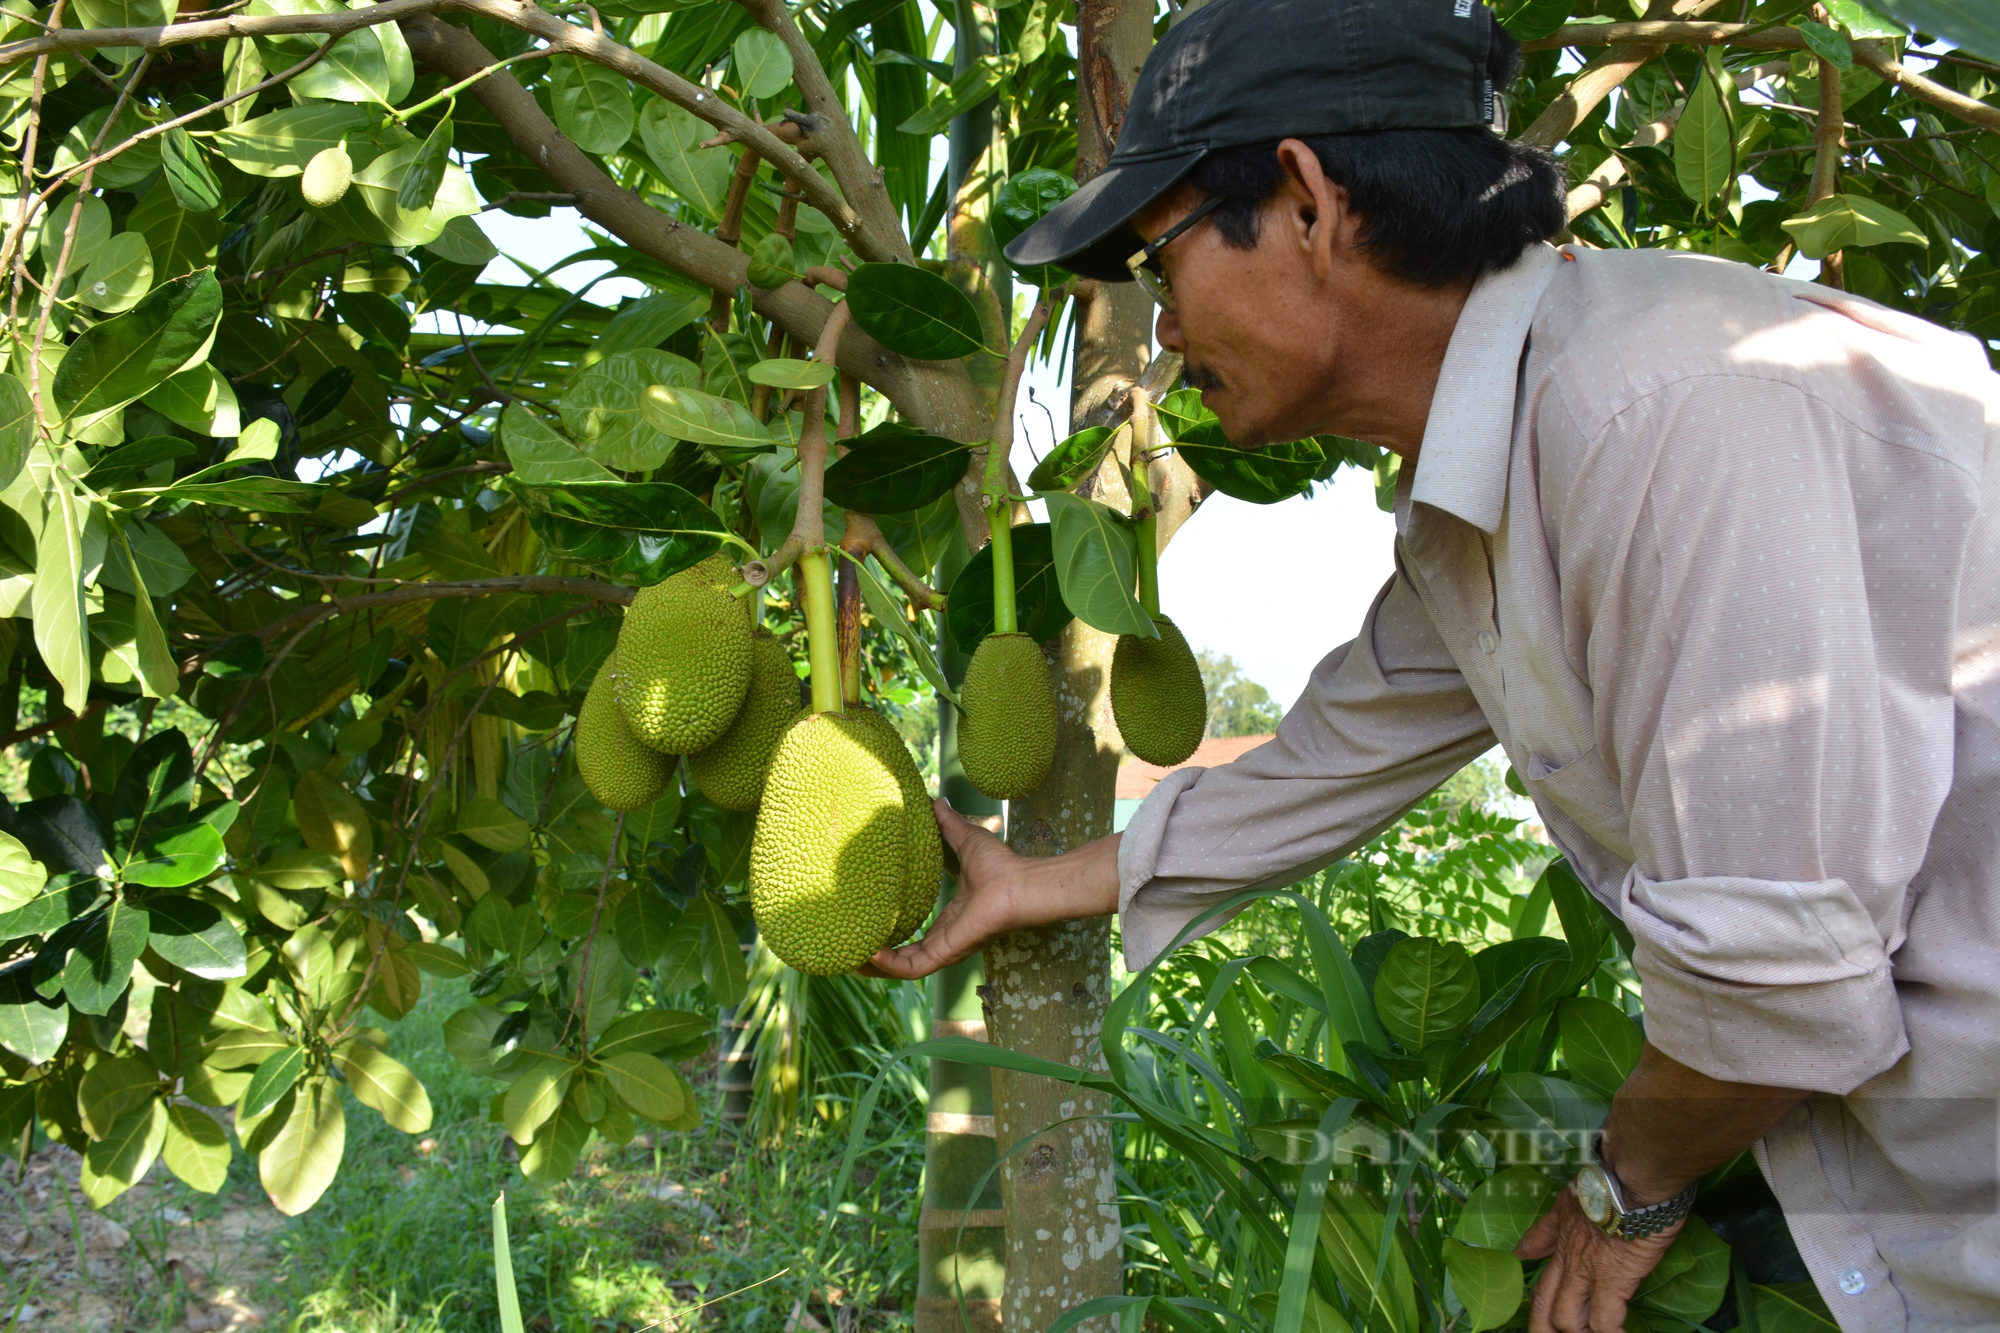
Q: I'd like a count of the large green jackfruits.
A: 7